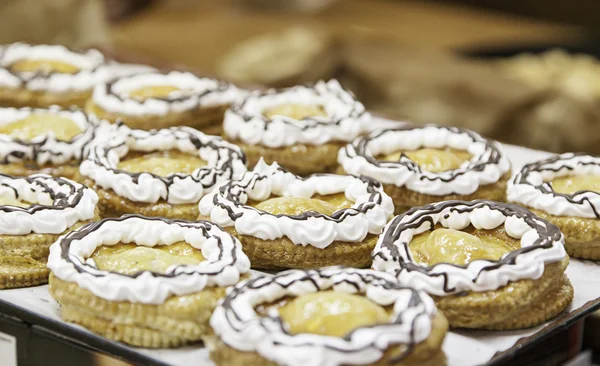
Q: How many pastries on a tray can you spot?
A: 12